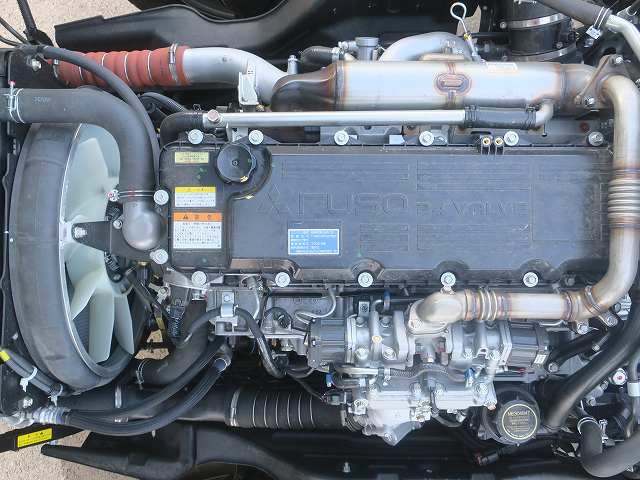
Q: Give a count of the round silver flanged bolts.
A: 13